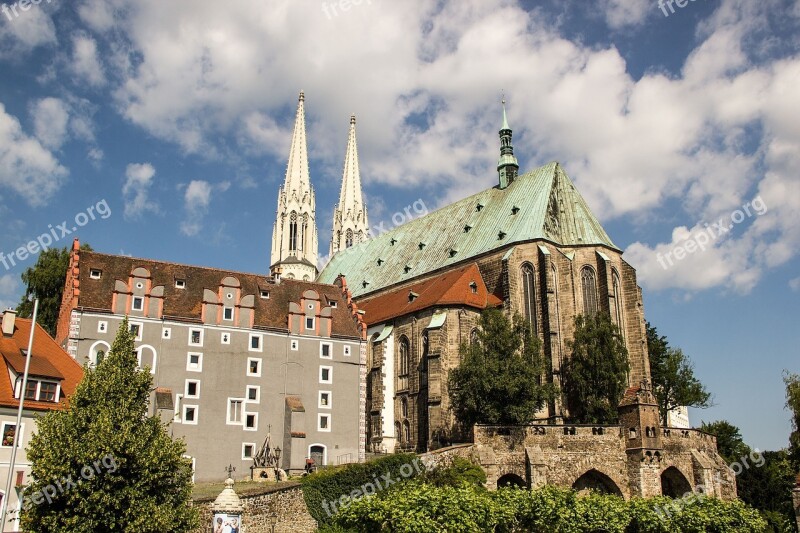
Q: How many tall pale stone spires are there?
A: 2